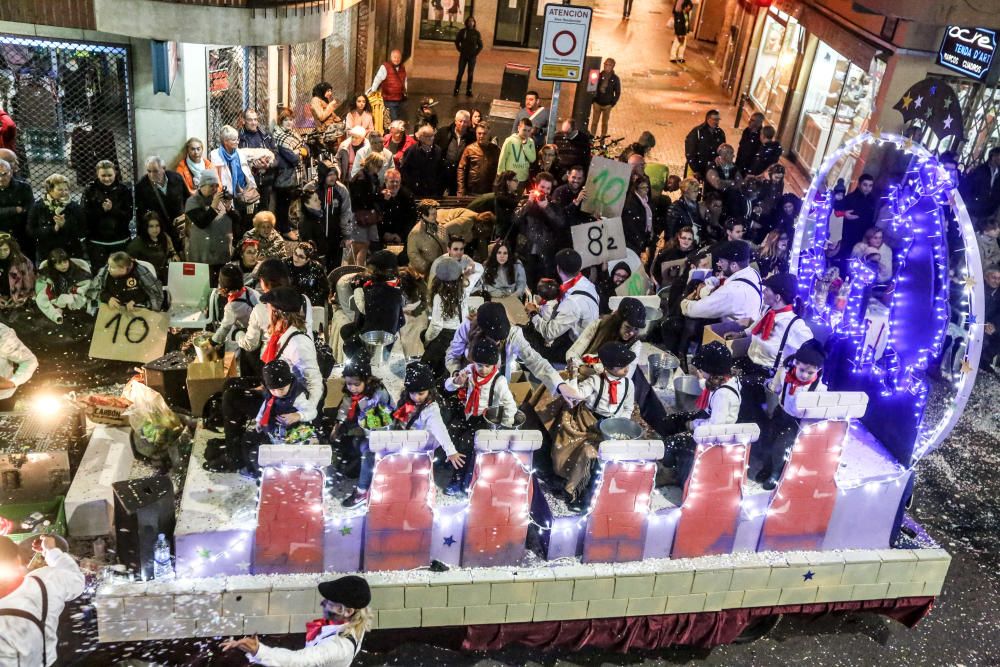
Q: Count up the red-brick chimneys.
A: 6